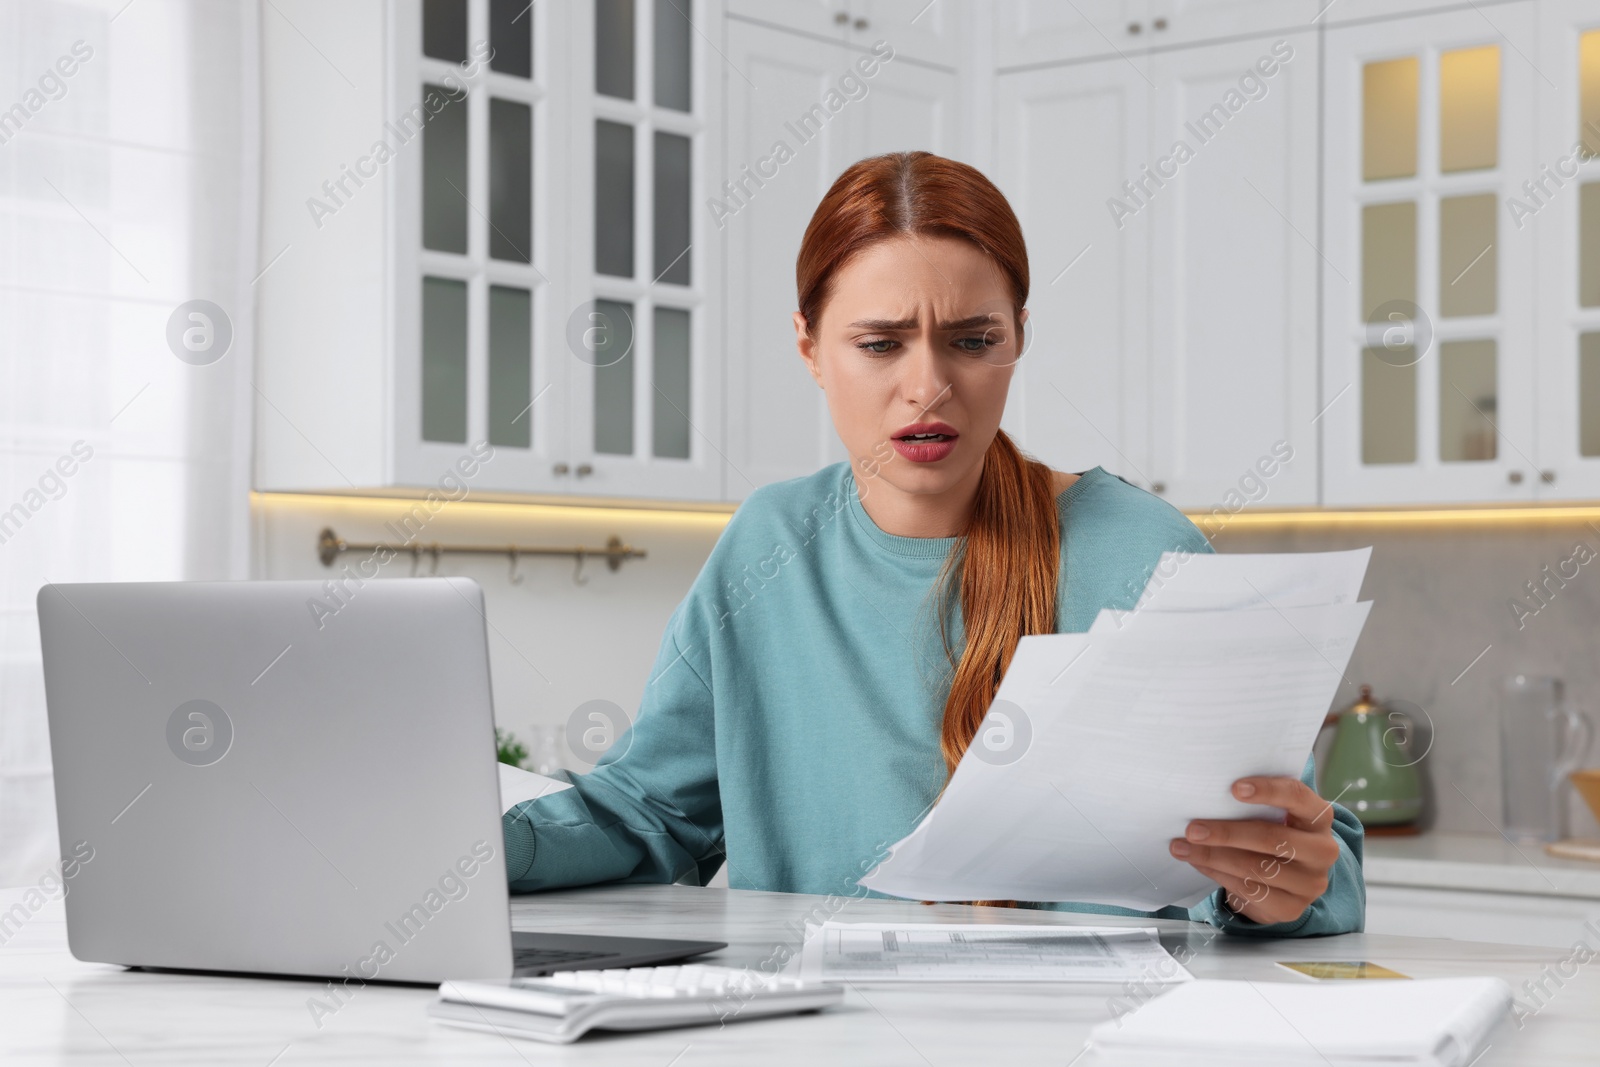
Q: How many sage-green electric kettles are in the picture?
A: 1